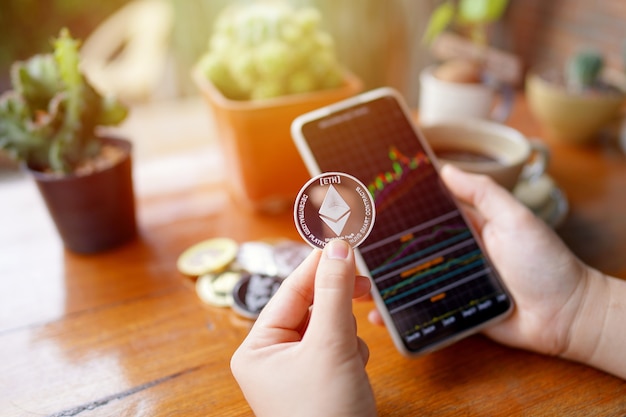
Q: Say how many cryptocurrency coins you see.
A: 6